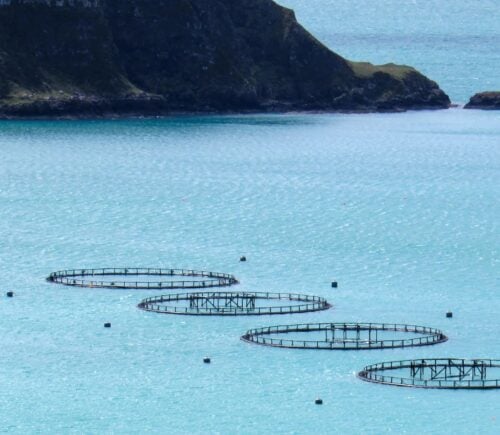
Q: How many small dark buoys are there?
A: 7